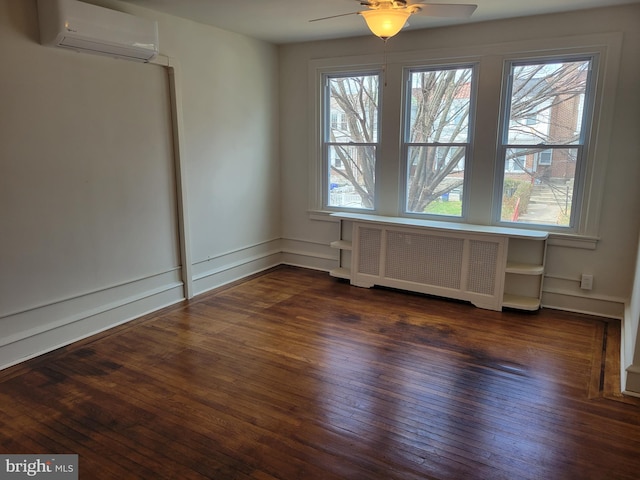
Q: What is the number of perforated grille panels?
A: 3